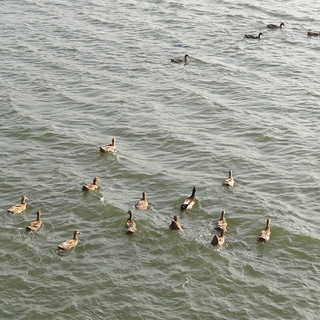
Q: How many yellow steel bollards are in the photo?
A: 0